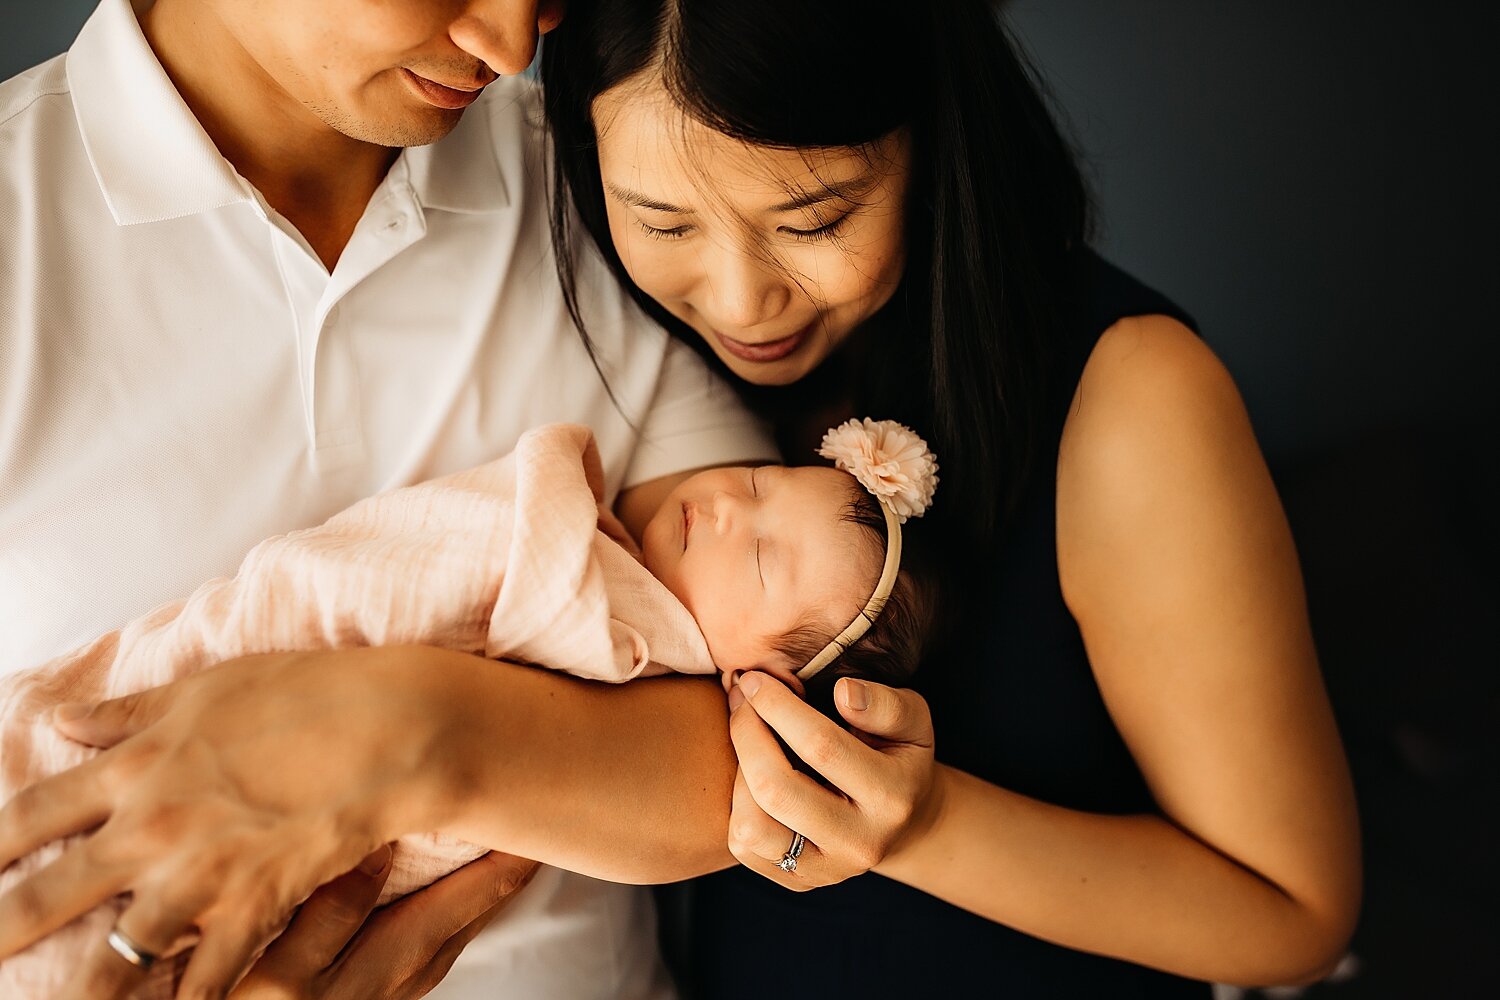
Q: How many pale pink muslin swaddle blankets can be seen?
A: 1